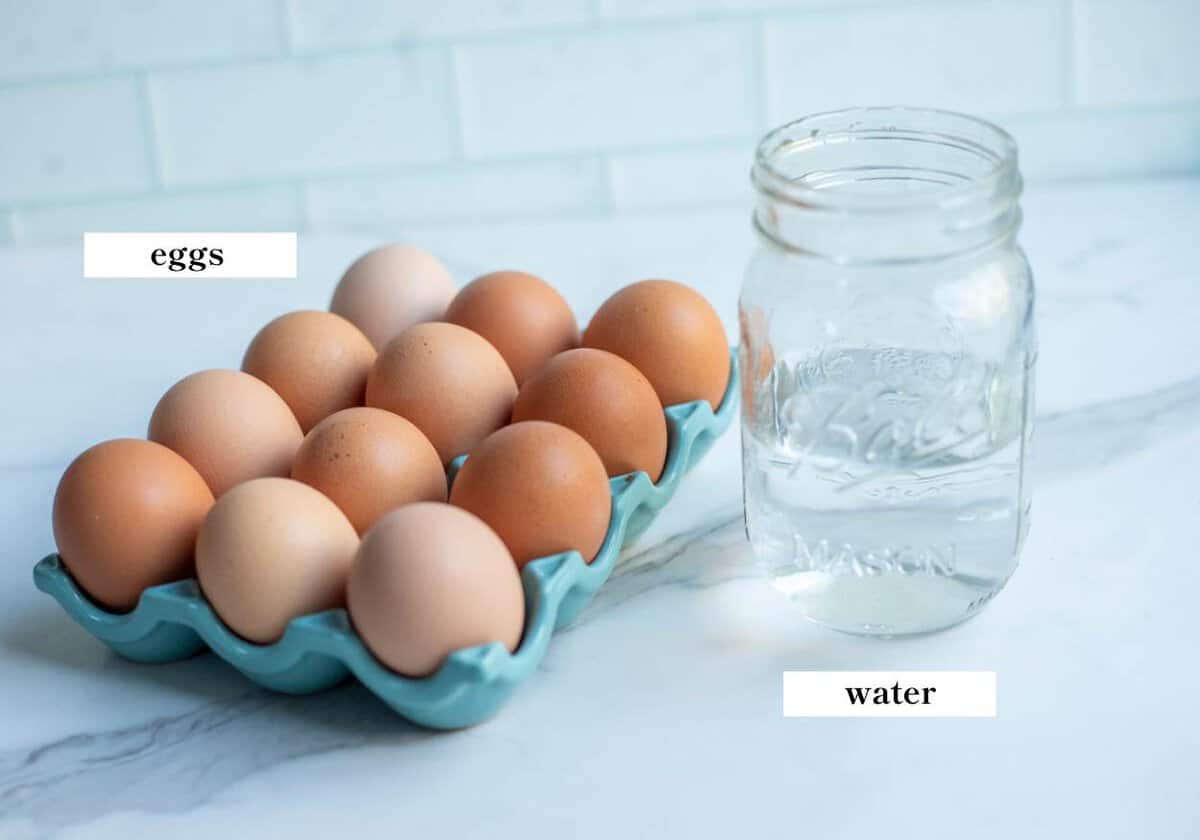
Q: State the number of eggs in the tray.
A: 12